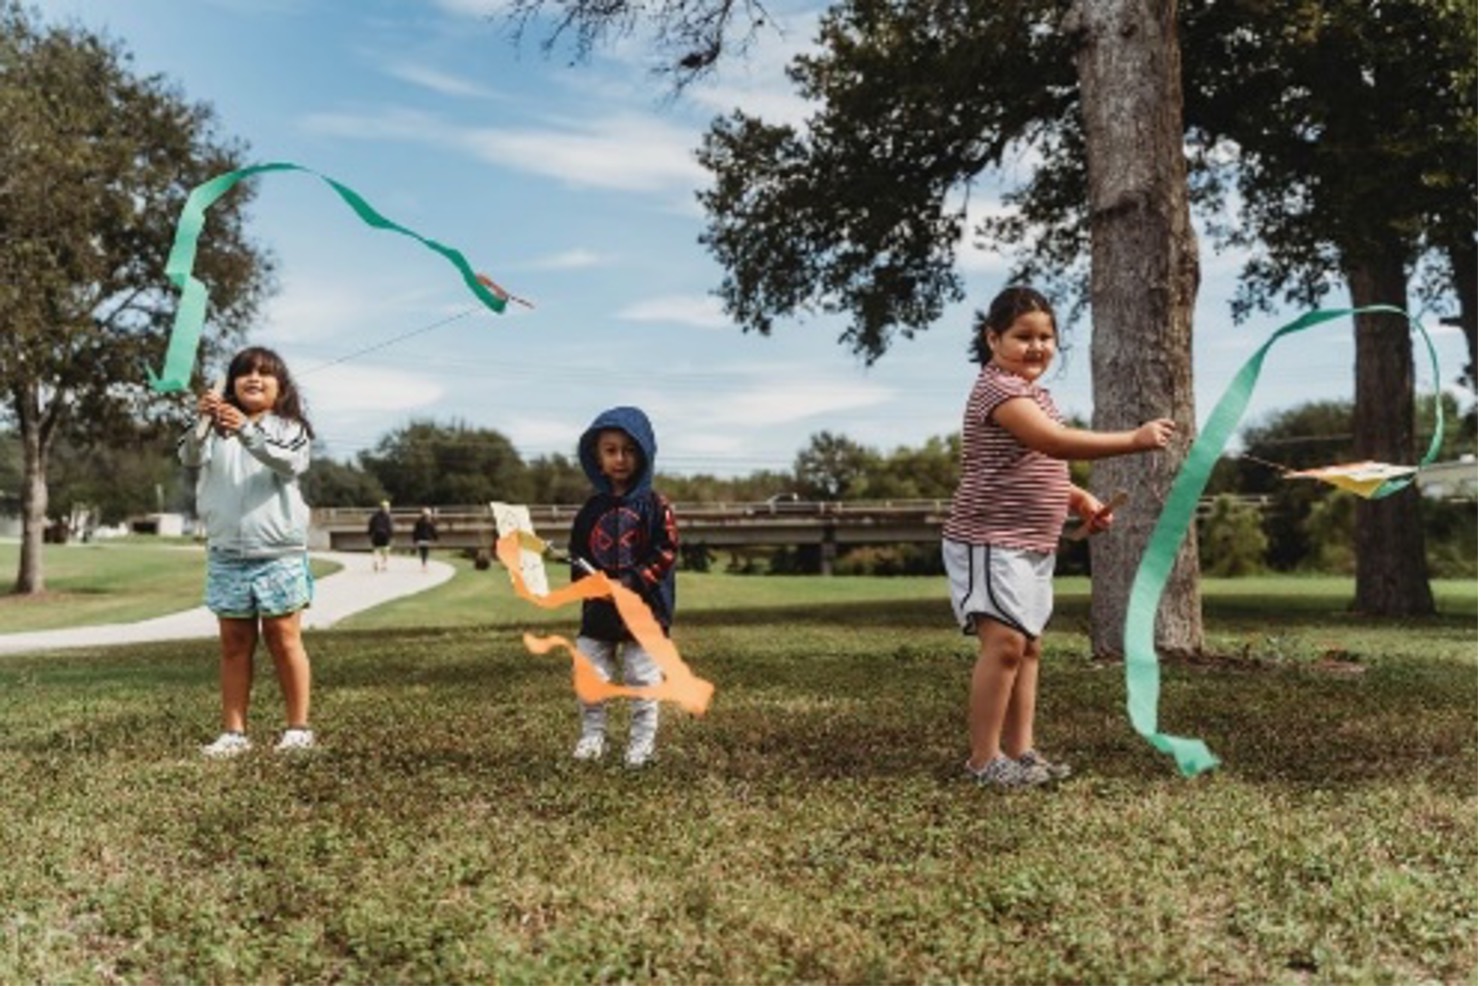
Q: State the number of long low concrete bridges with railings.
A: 1